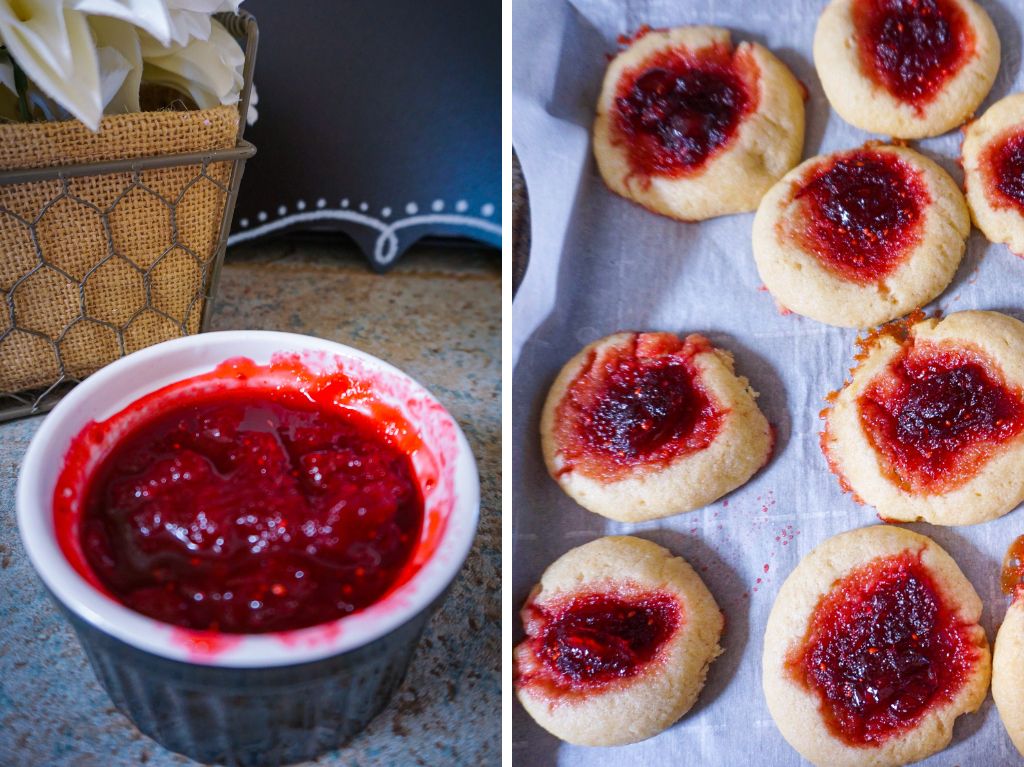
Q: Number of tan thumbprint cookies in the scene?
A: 9